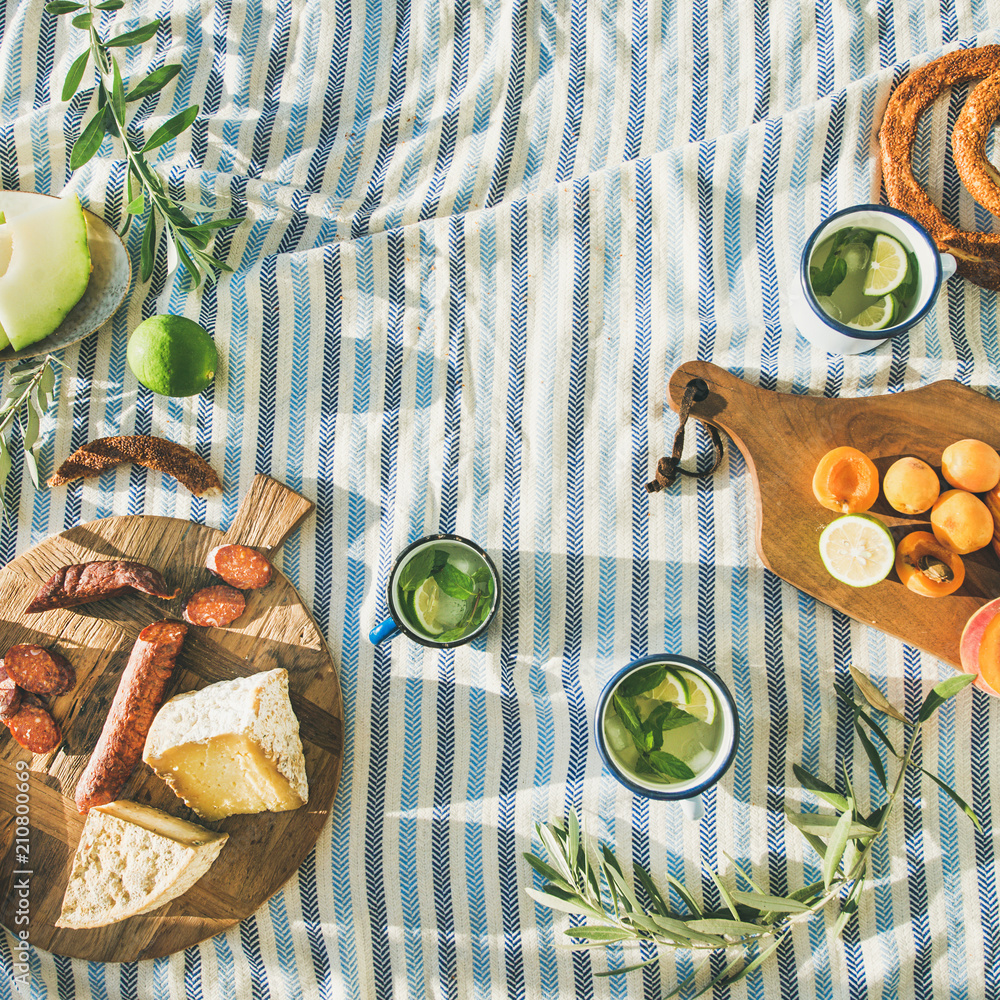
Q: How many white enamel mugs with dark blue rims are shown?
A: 2